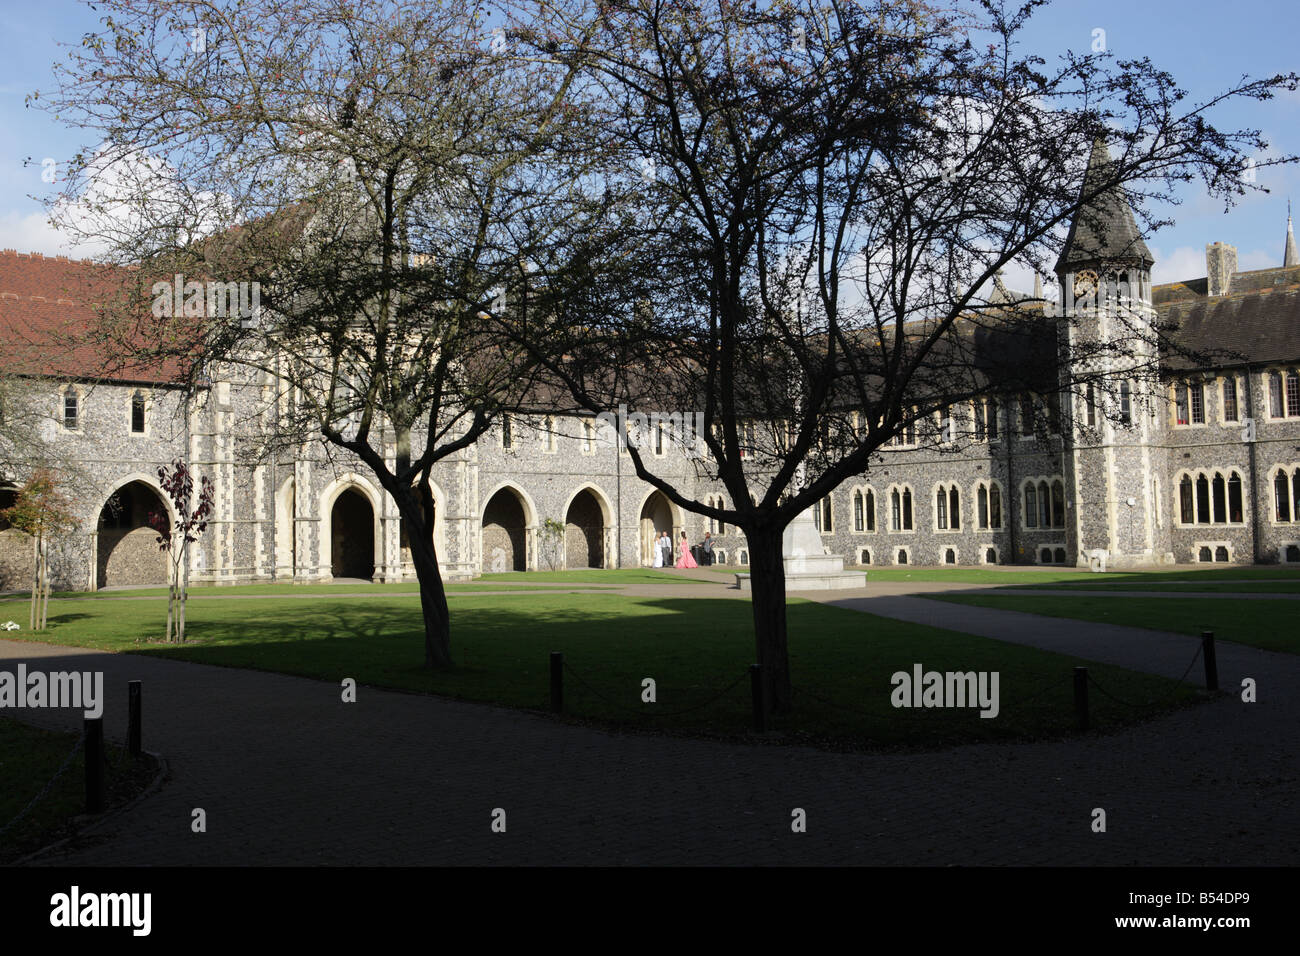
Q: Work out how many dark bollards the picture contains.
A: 6